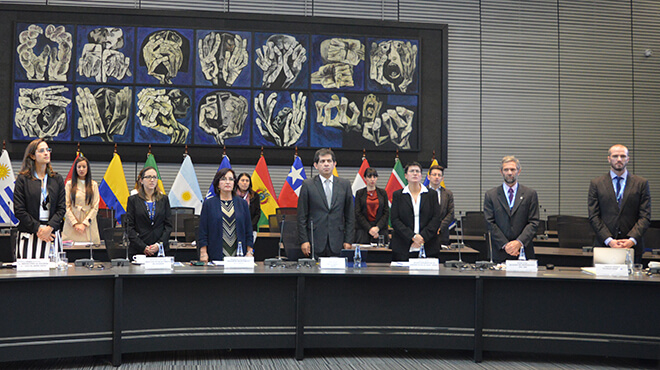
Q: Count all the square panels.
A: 12